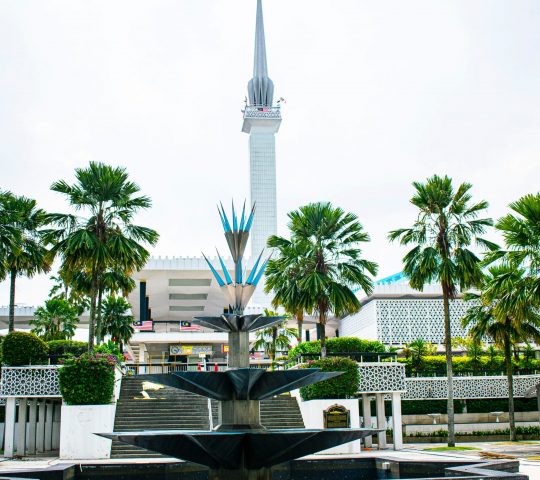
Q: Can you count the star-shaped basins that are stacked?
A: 3